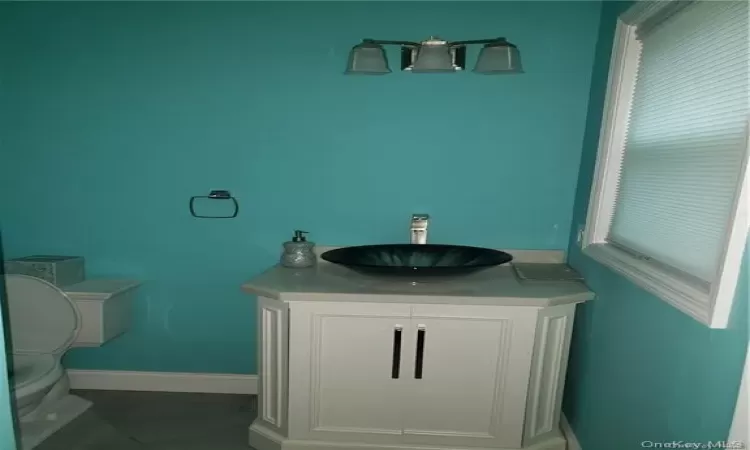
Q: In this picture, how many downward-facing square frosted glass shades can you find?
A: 3